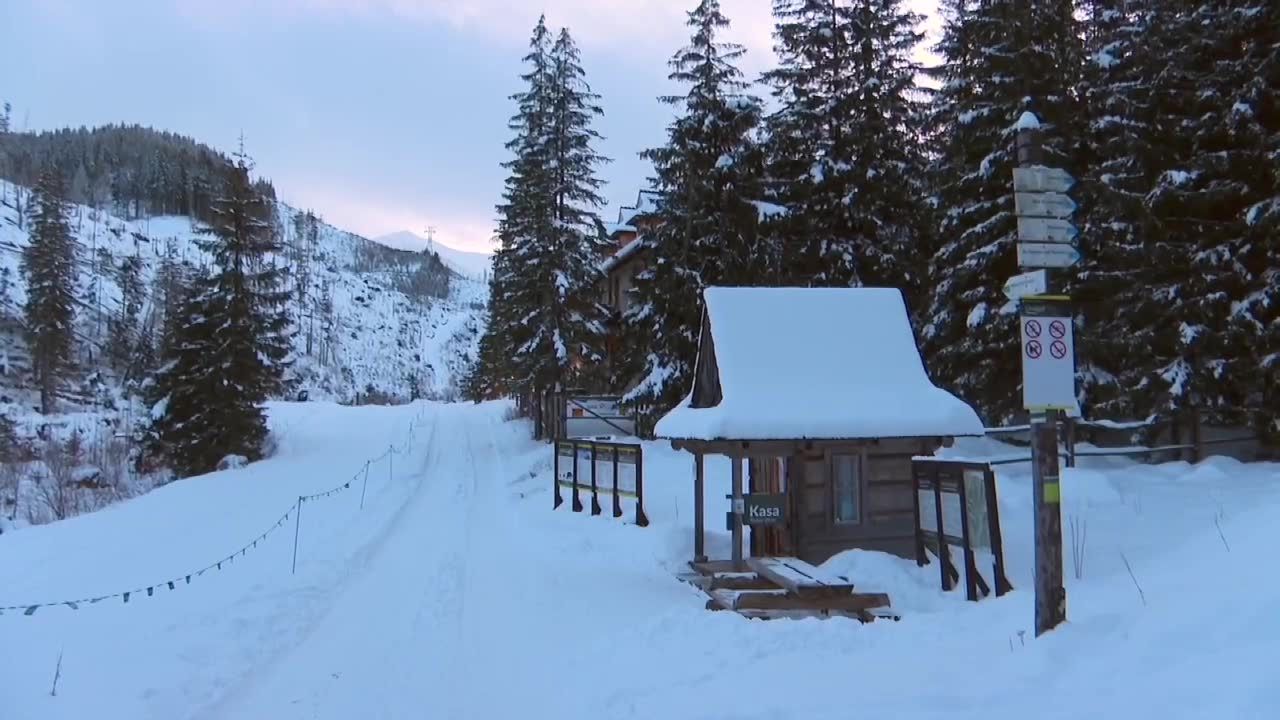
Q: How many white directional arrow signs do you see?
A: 5